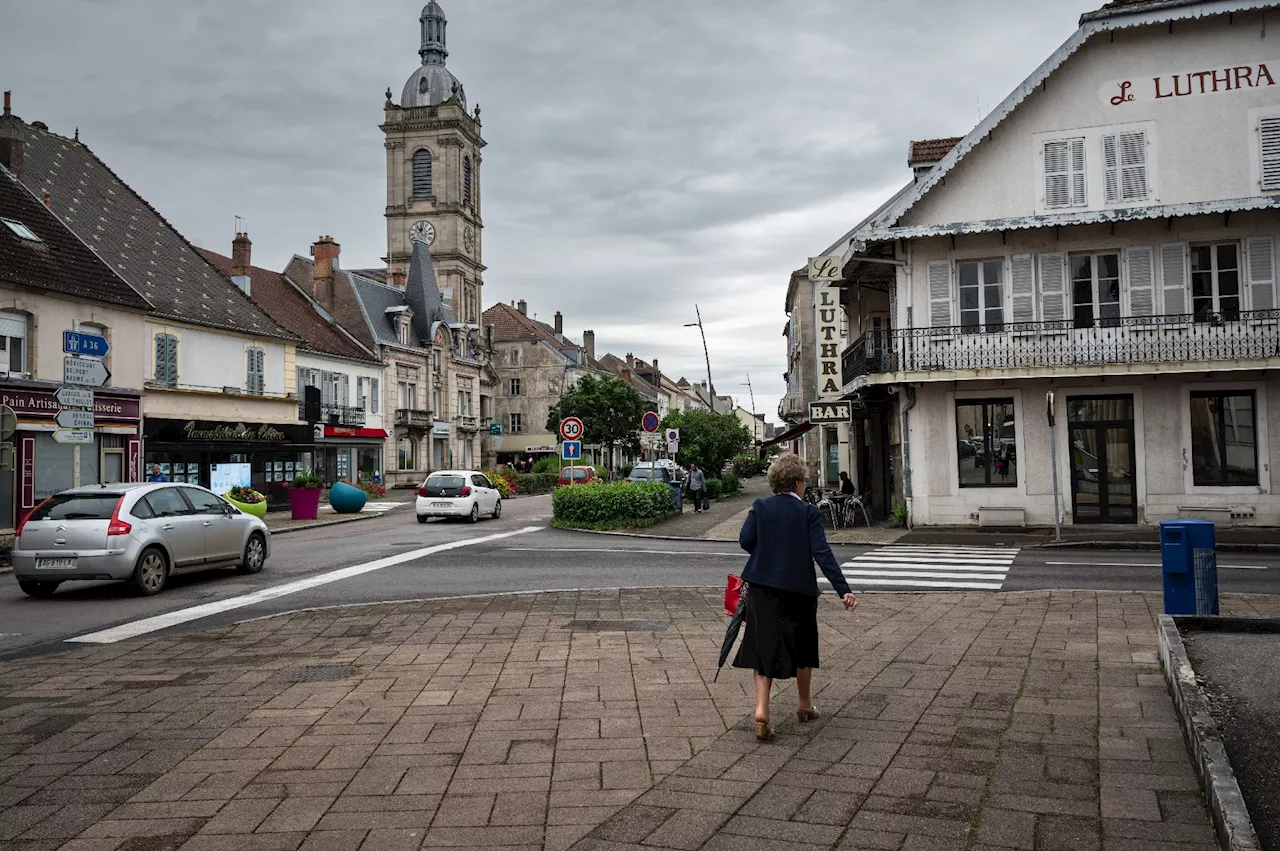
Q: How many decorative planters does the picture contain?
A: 3